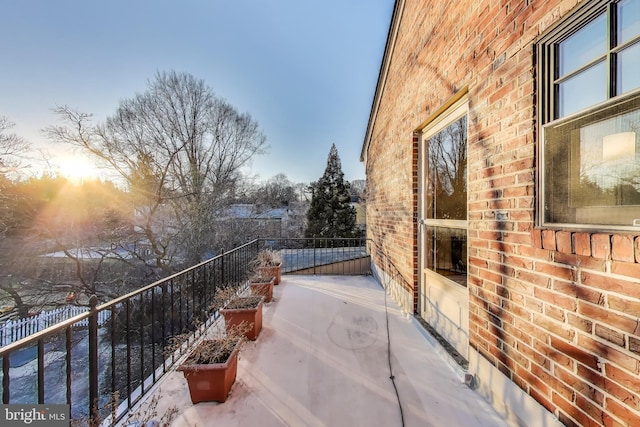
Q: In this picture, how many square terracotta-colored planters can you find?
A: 4